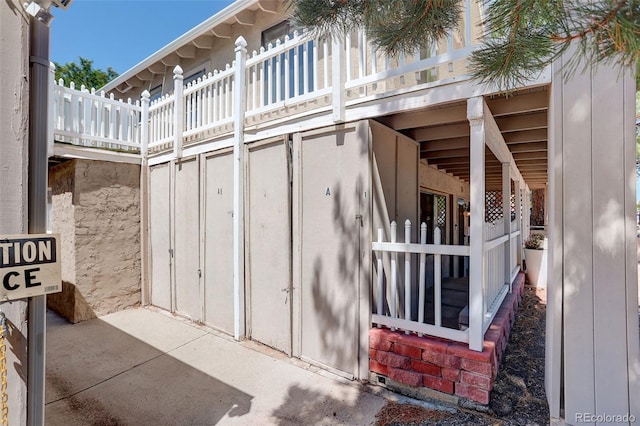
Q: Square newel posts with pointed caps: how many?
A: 4